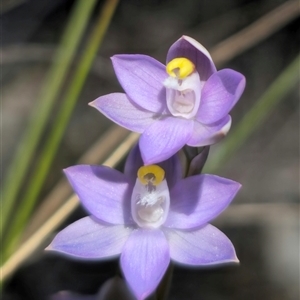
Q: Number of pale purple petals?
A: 12